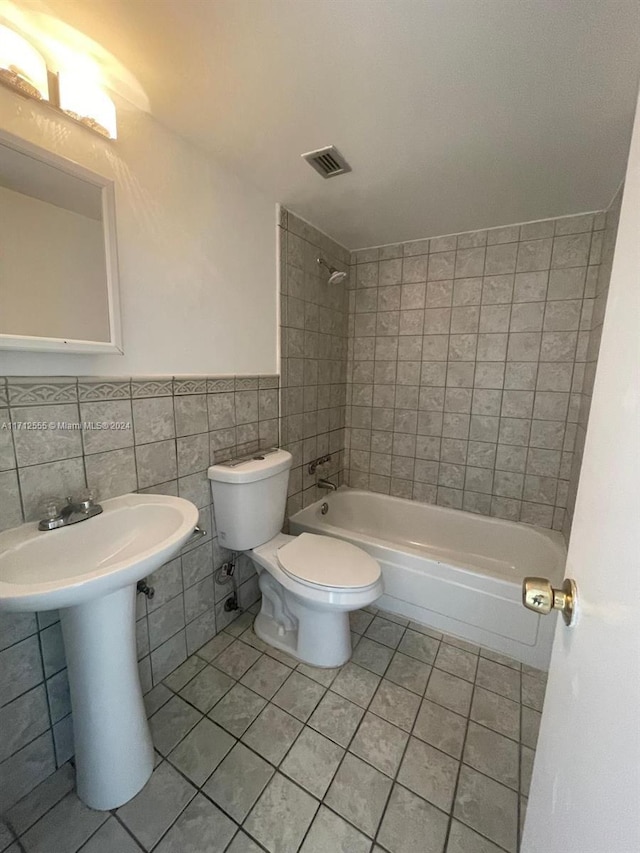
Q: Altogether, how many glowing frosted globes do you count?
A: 2